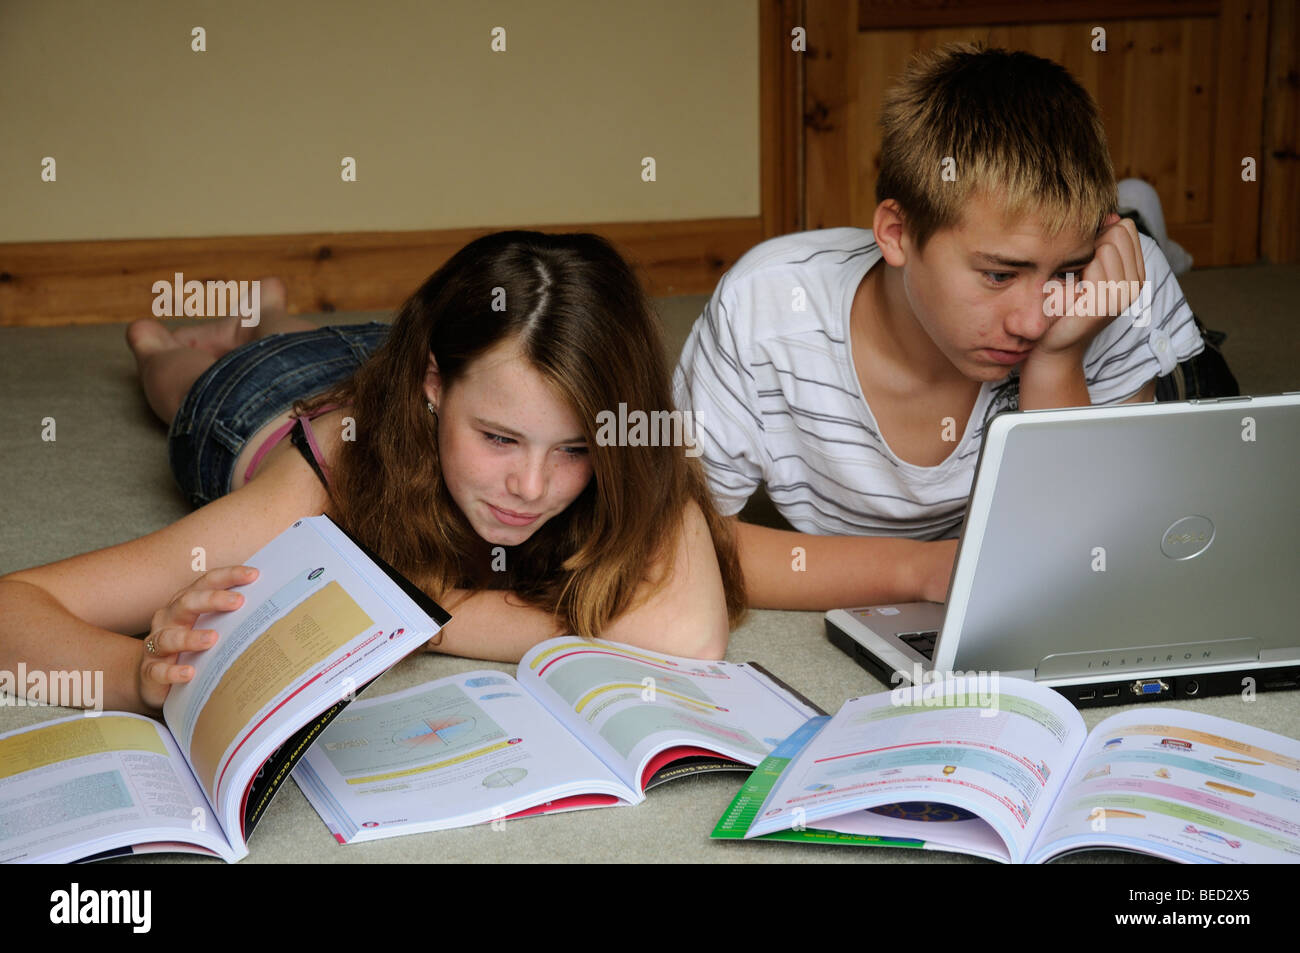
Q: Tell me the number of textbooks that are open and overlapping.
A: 3